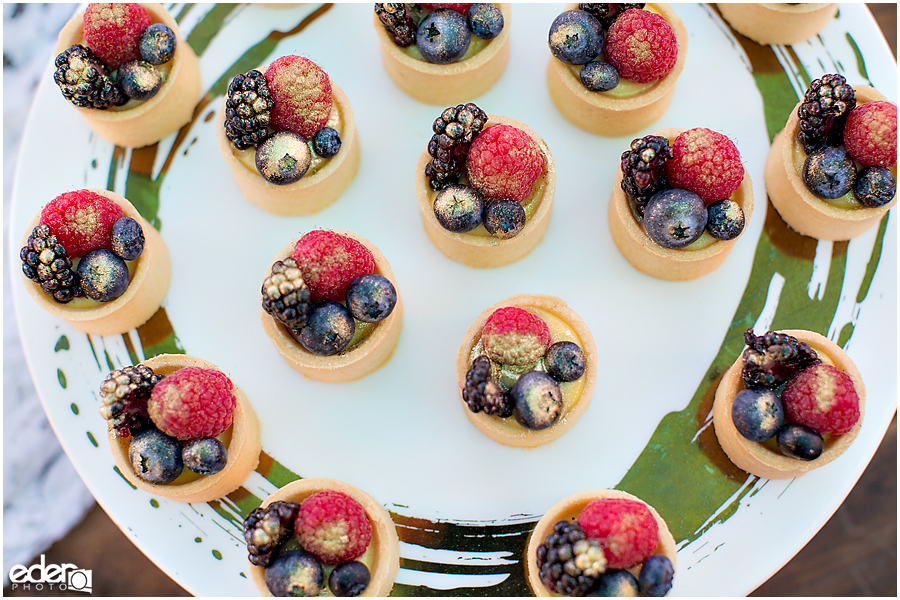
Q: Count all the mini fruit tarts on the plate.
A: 15